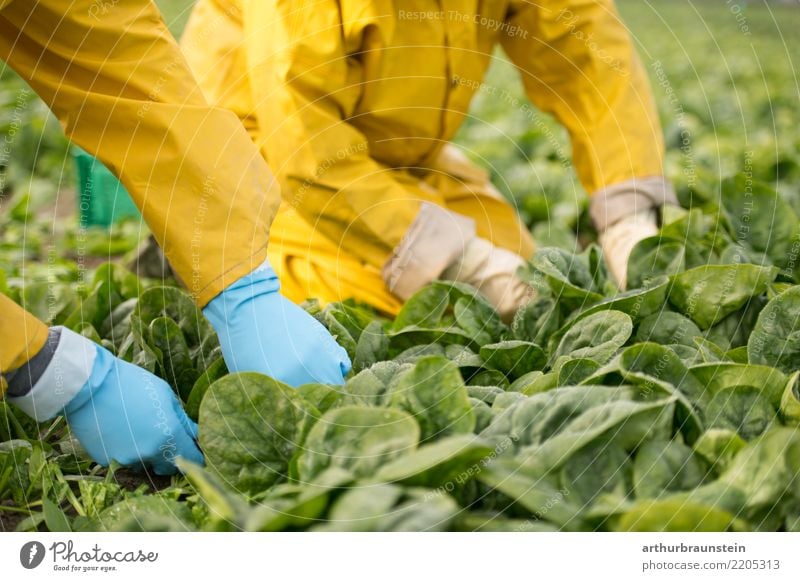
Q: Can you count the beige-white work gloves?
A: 2